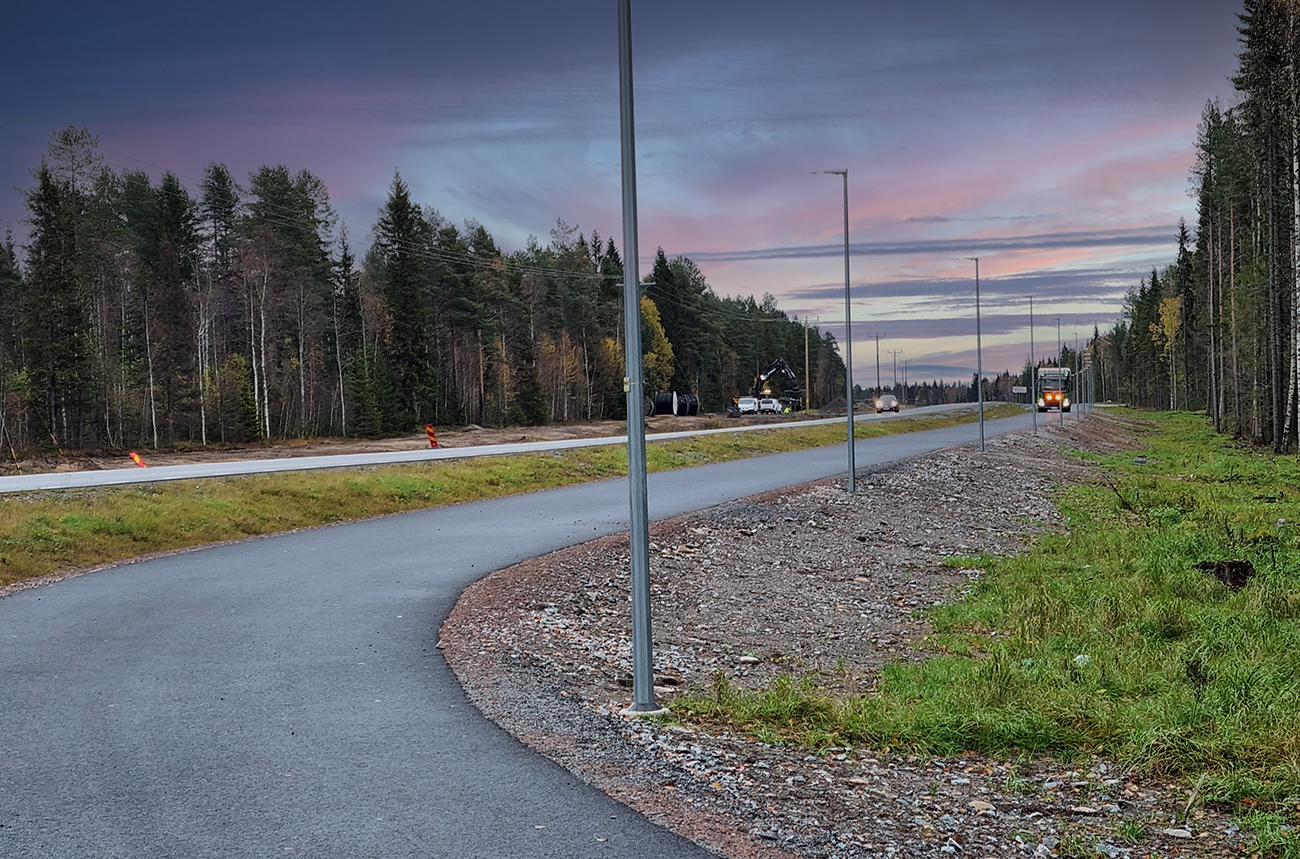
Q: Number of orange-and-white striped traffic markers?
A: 2